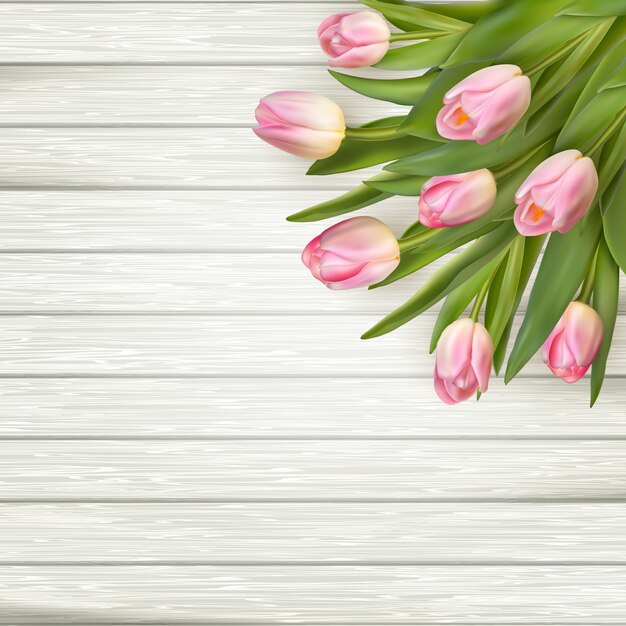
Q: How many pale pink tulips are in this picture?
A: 8